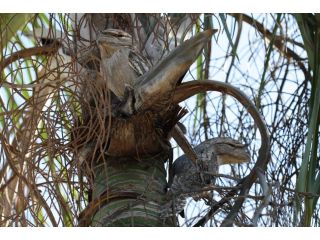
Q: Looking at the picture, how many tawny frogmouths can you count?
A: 2